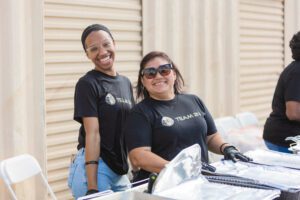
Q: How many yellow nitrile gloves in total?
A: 0